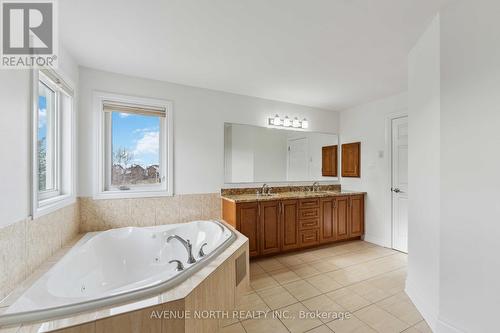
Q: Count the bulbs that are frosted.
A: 4